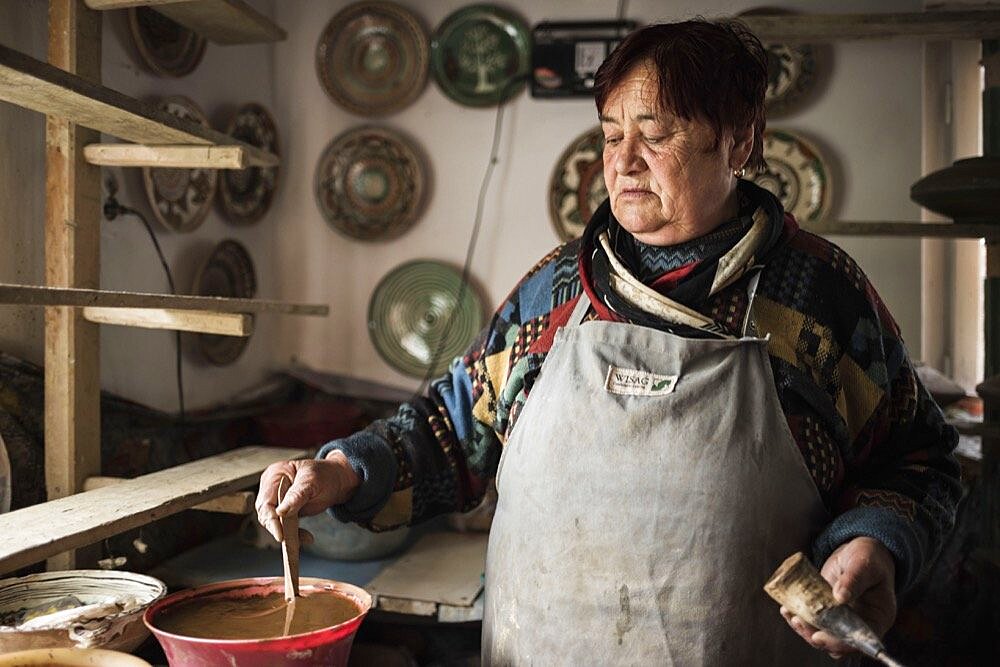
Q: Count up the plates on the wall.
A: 11